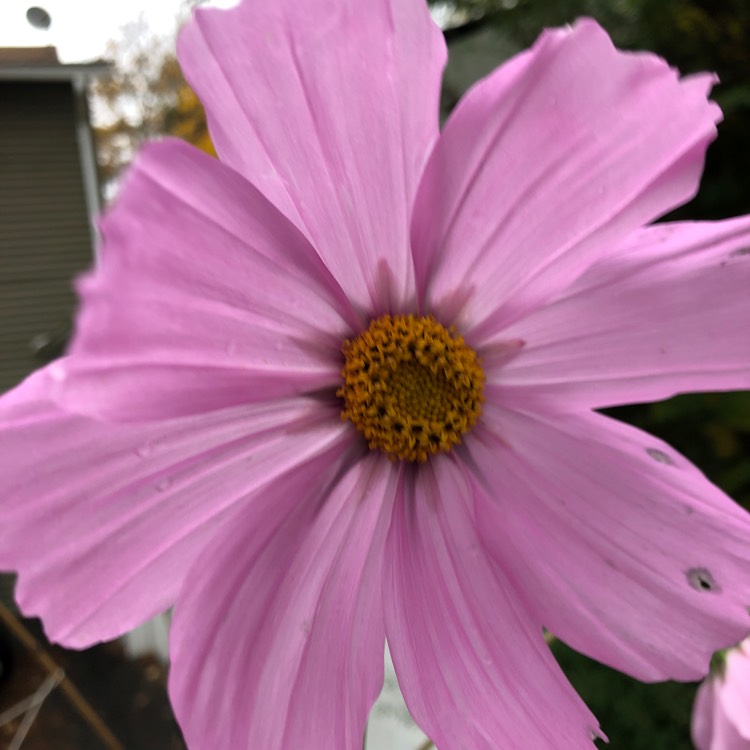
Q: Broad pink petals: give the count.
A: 8